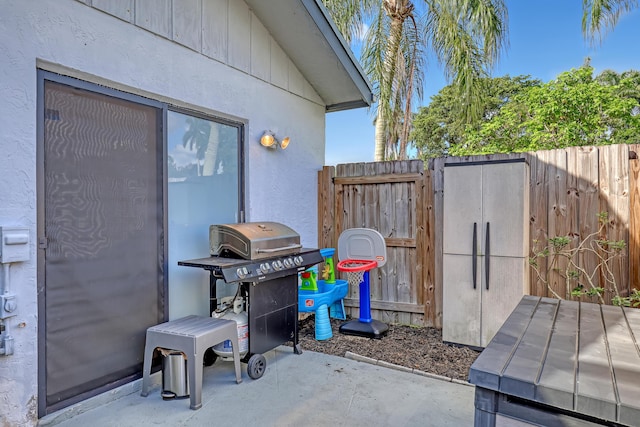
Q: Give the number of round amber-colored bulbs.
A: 2